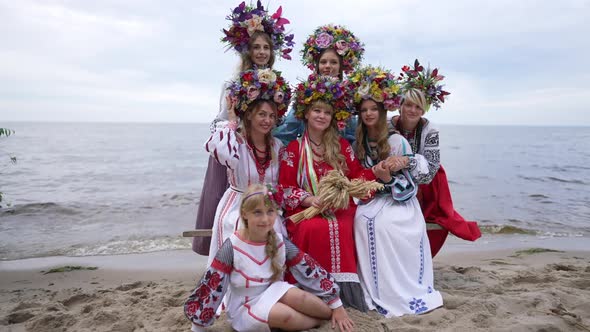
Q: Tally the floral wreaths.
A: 6